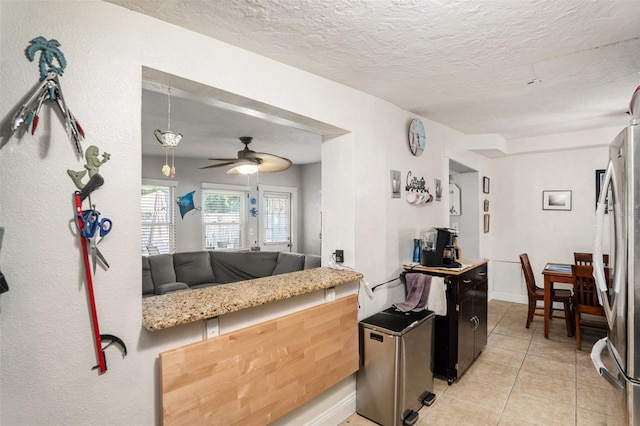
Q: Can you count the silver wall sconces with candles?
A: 2